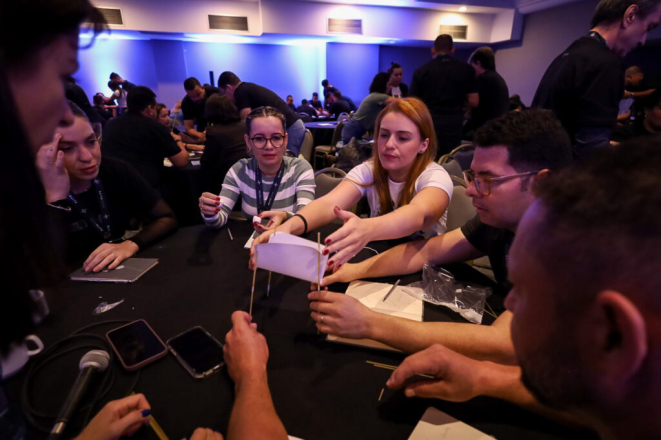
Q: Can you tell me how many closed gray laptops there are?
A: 1